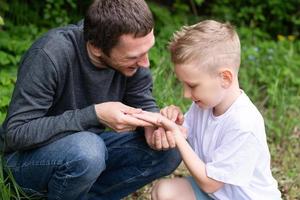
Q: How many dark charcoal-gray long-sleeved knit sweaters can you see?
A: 1